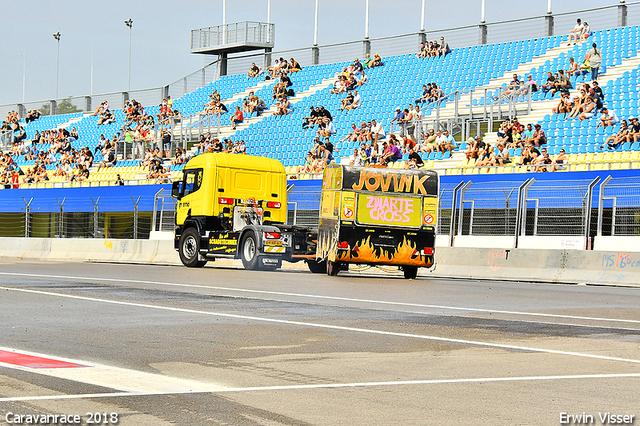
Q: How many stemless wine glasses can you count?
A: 0